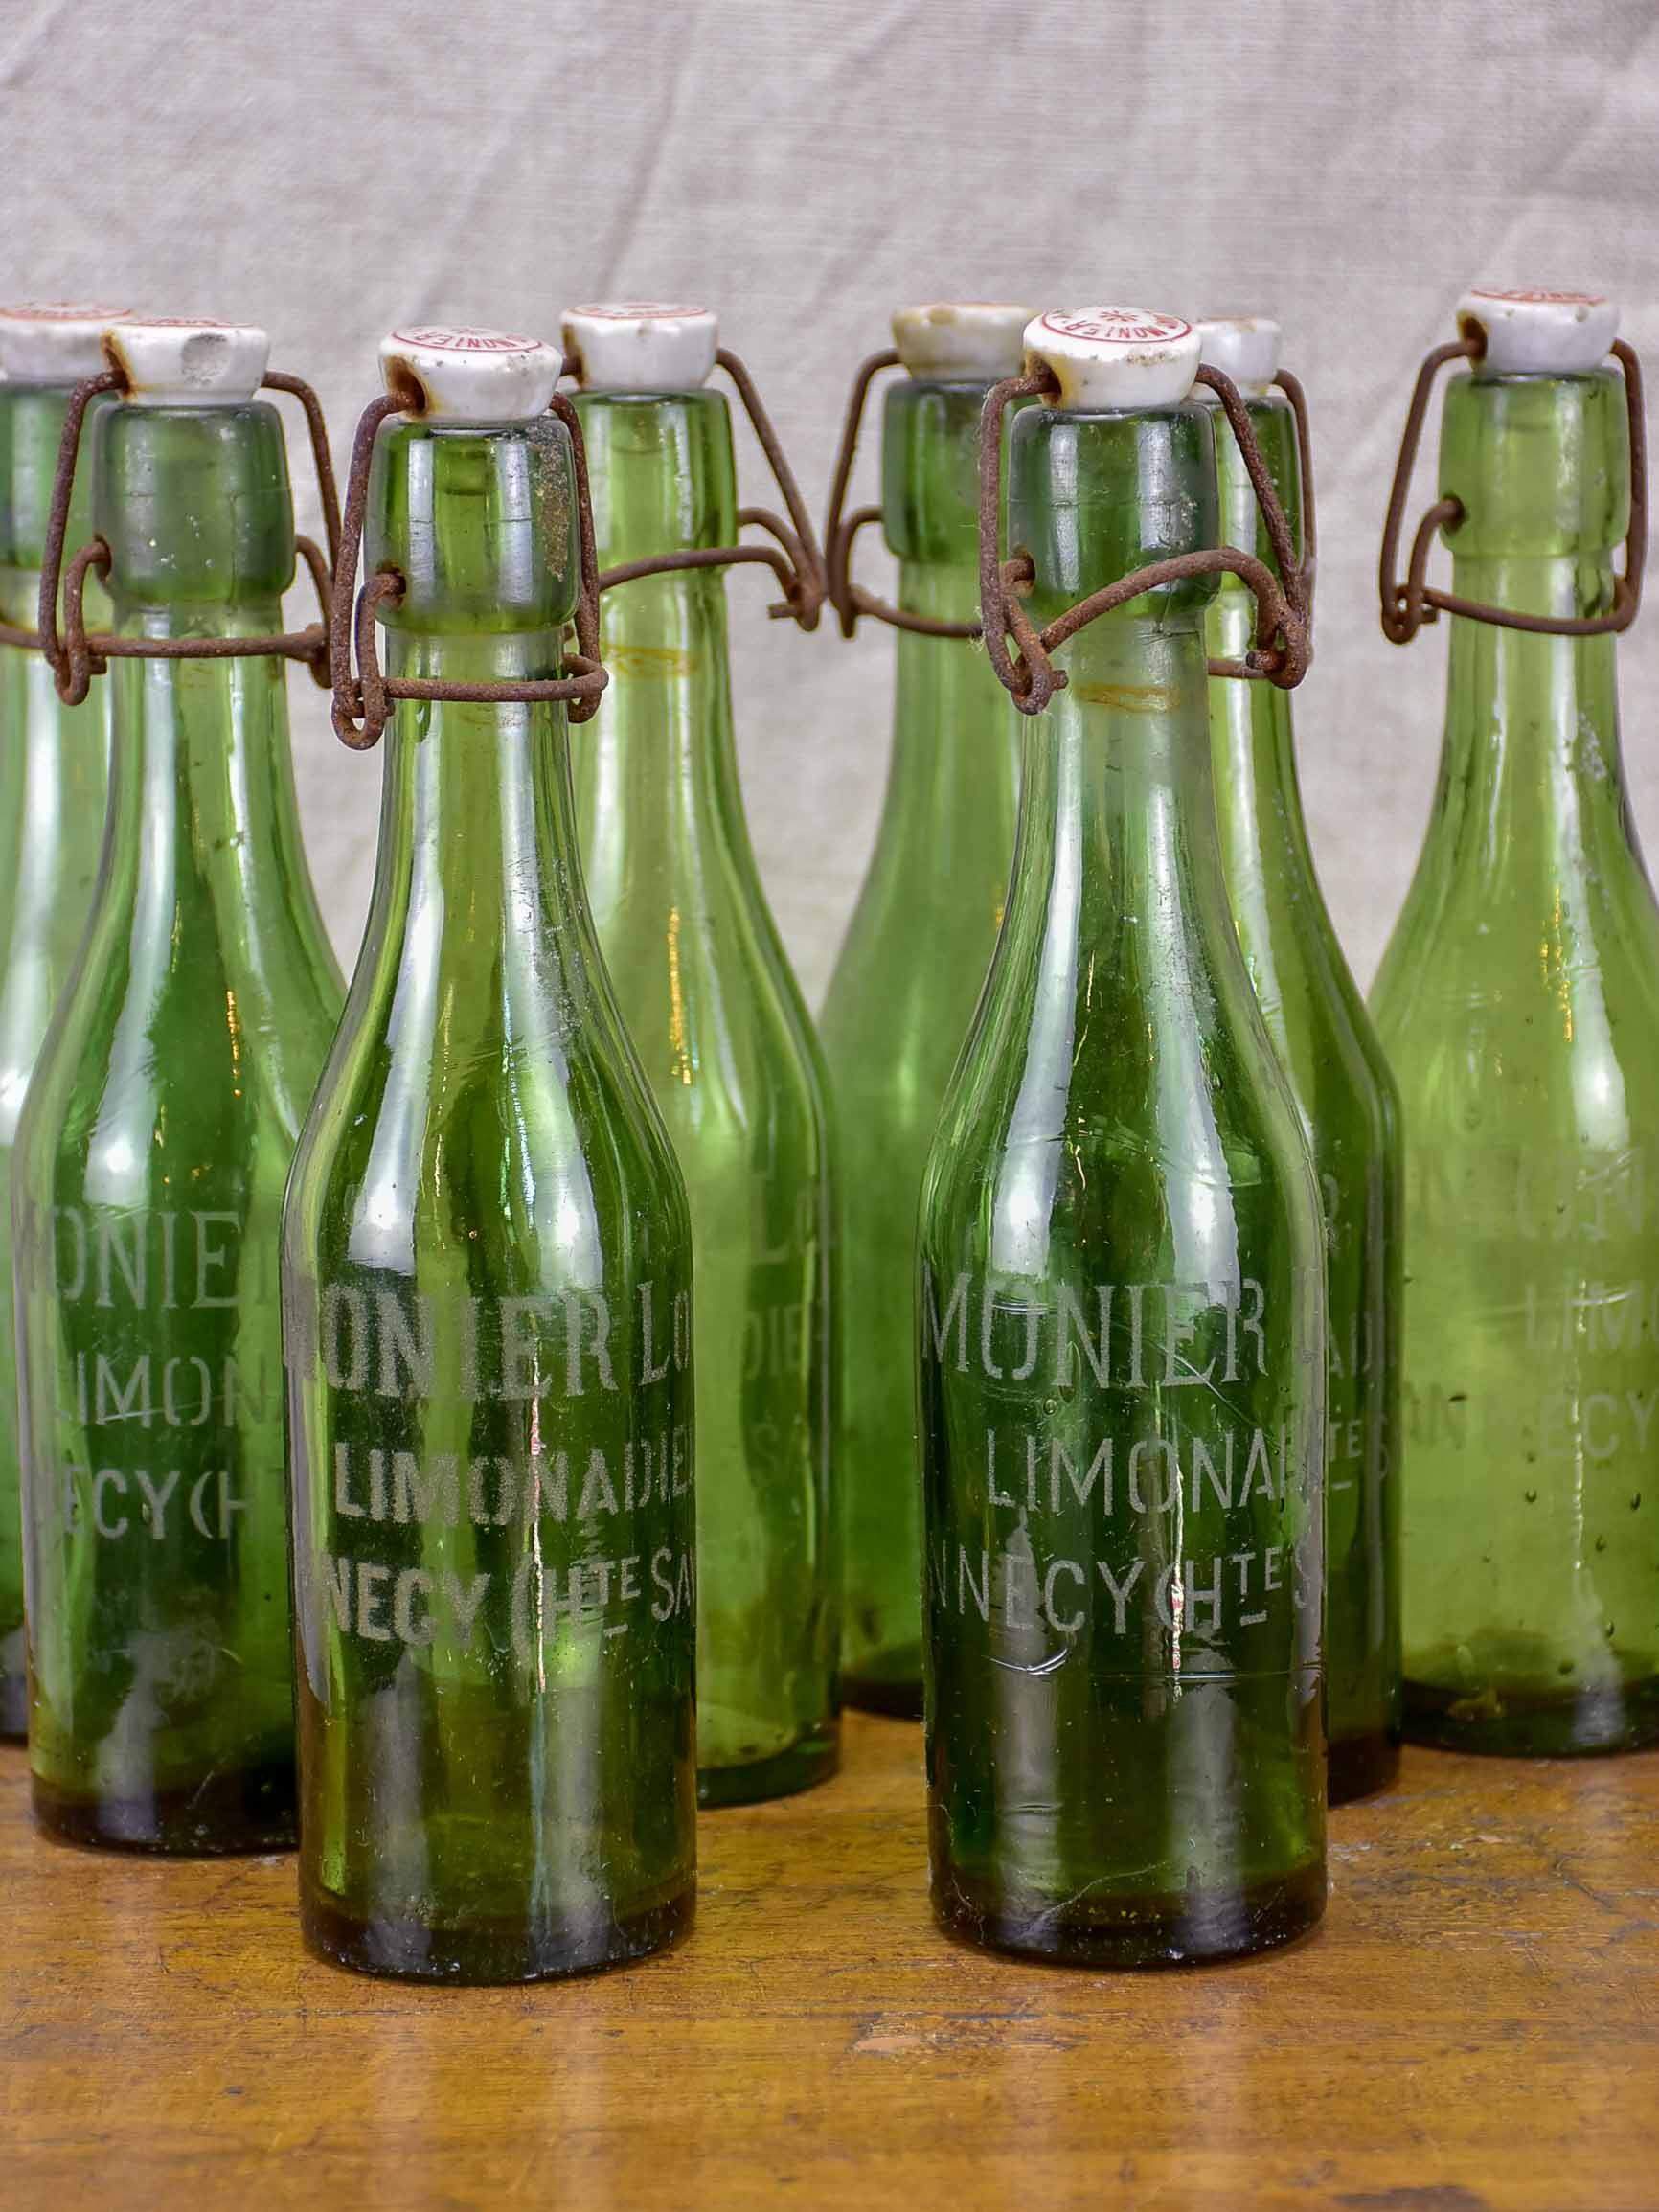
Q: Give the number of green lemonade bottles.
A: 8